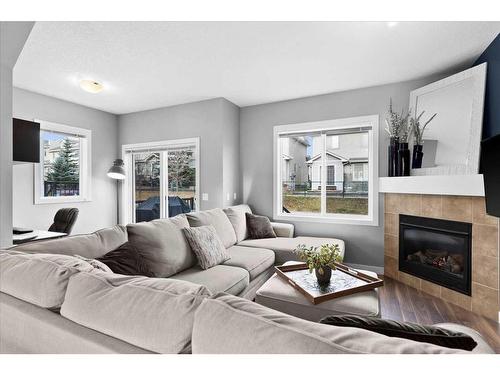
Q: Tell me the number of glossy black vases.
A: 3